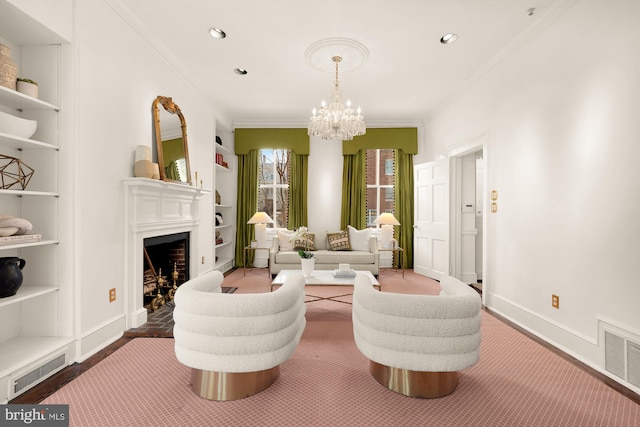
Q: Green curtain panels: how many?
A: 4